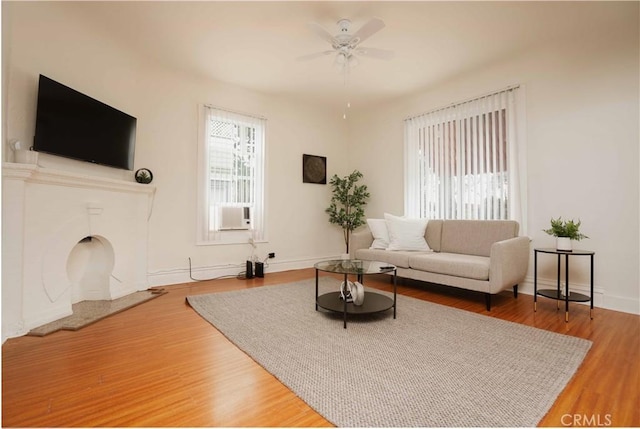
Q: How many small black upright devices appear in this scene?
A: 2